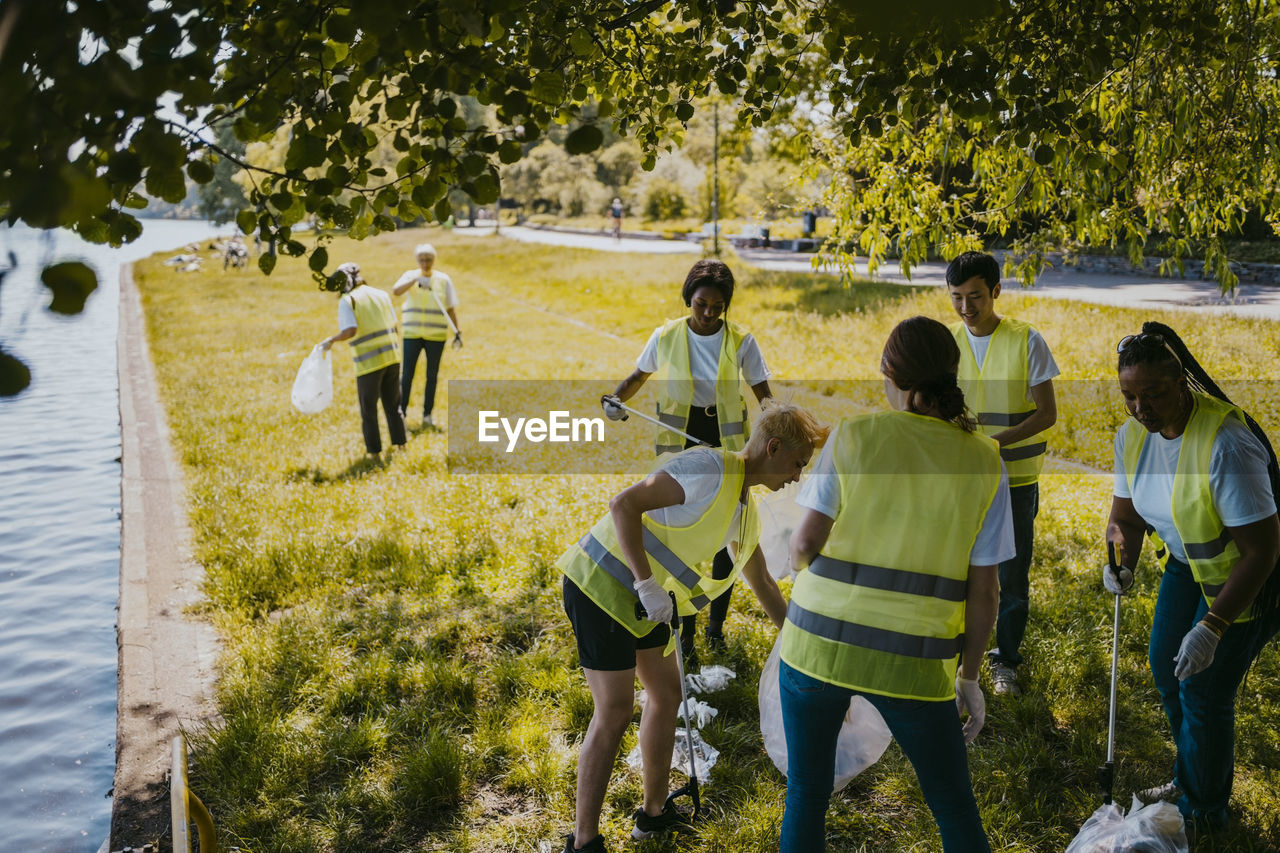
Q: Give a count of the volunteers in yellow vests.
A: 7